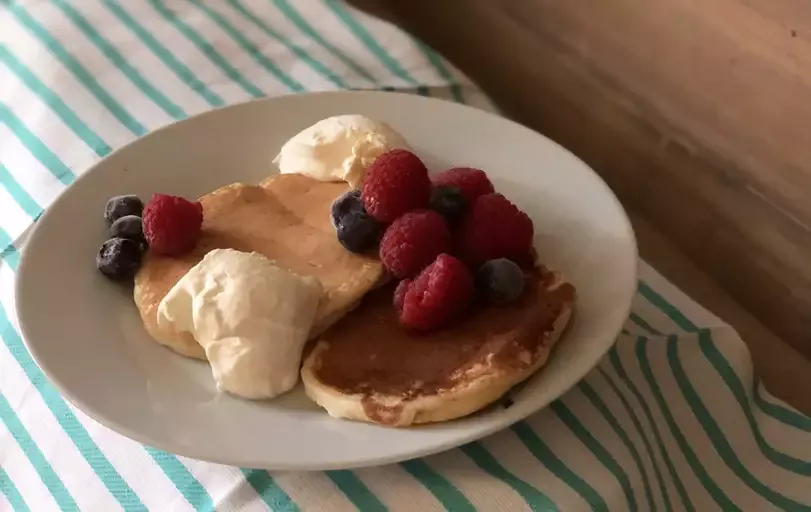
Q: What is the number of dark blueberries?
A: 7